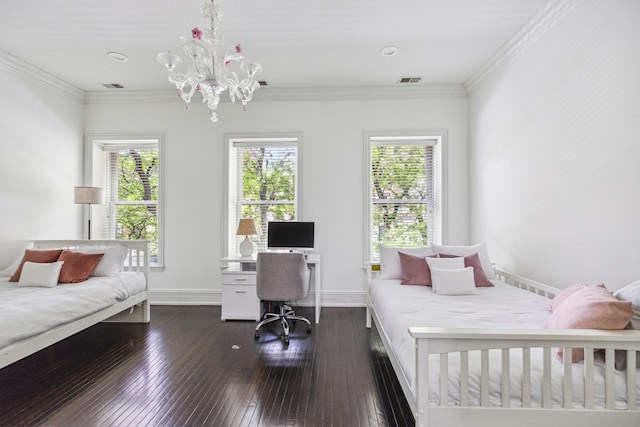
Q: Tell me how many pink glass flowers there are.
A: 3